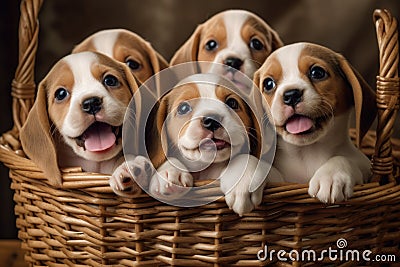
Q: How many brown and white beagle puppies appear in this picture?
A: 5